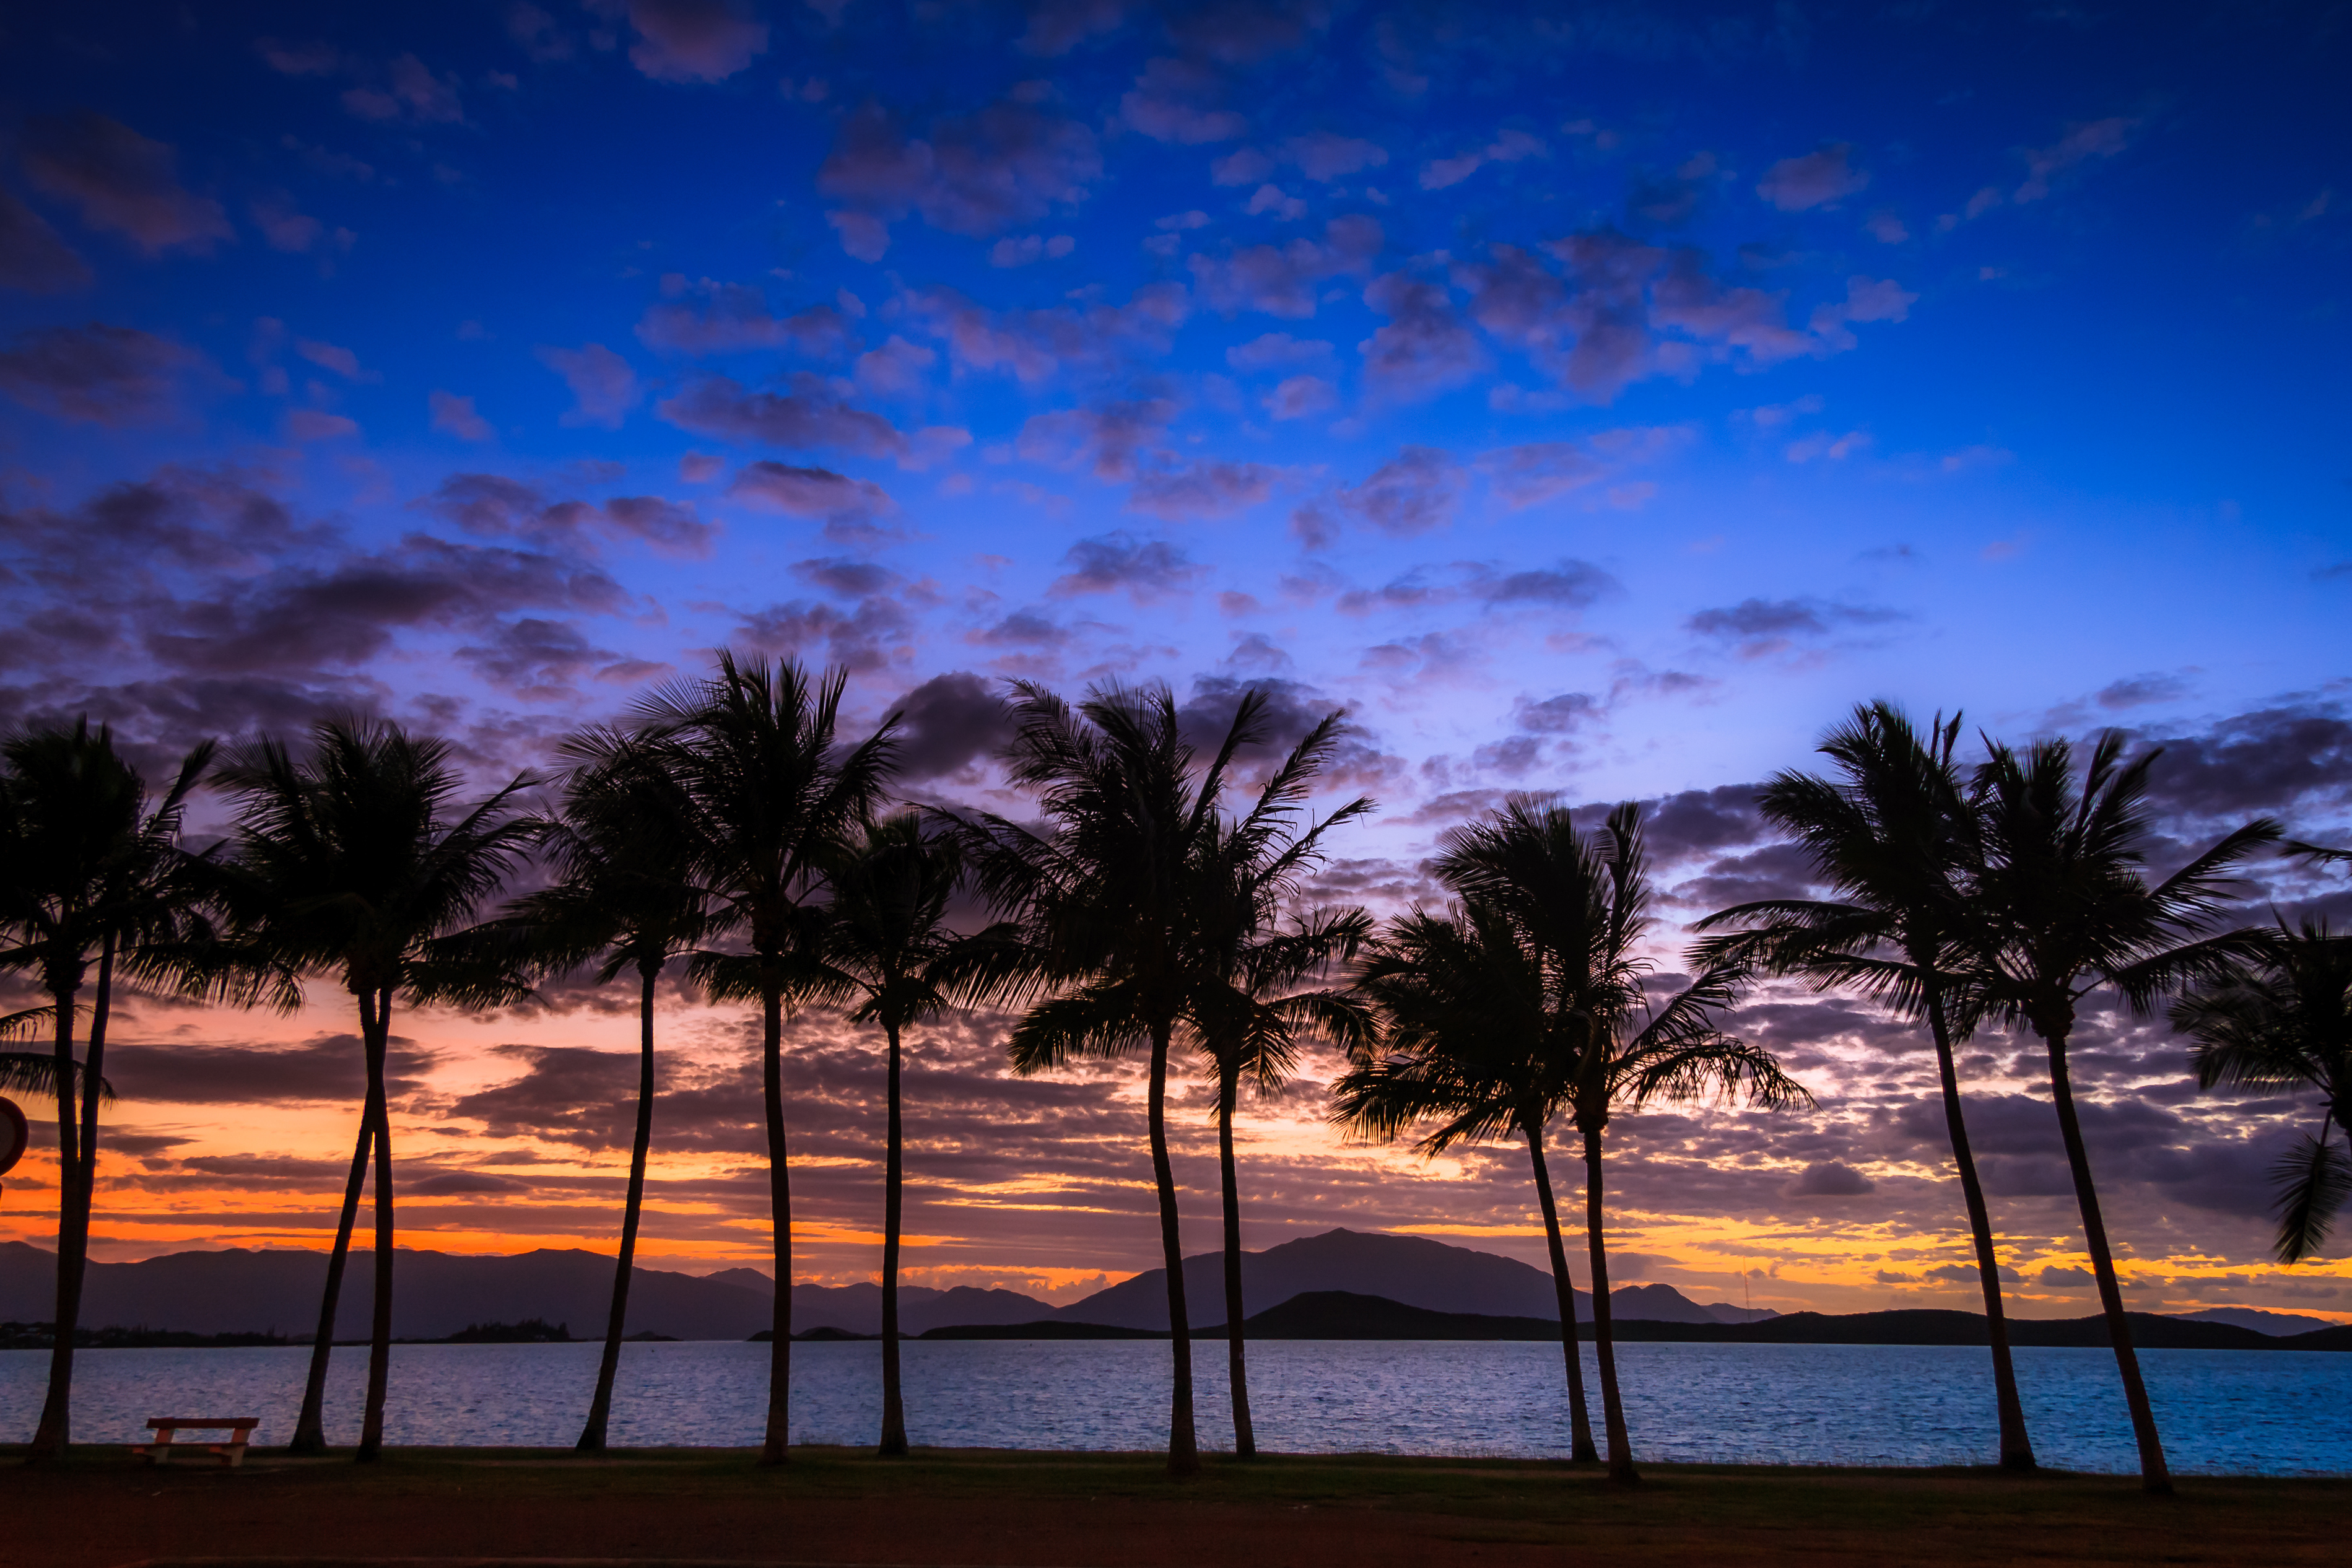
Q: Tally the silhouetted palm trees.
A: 14